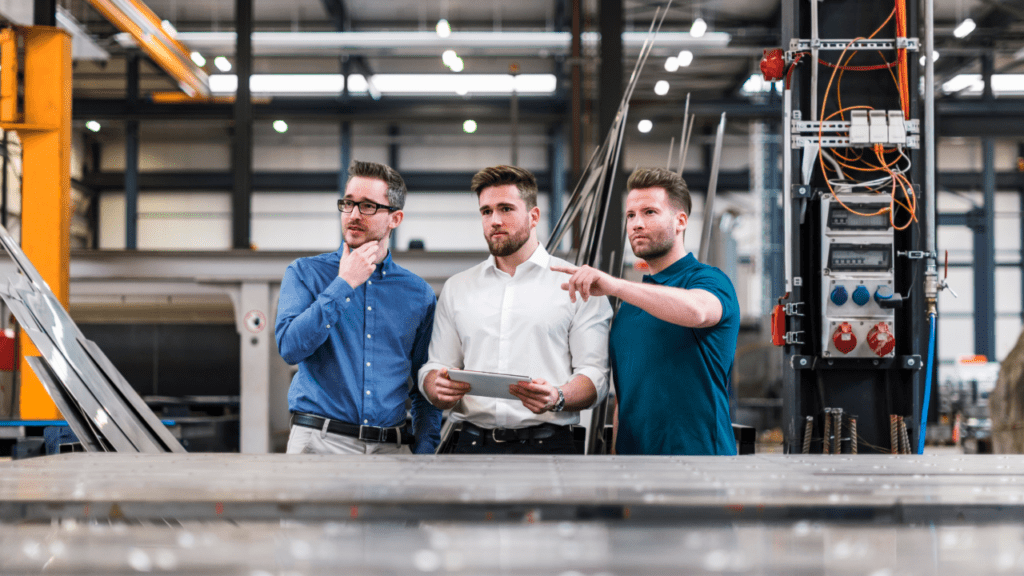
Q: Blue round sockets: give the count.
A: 3